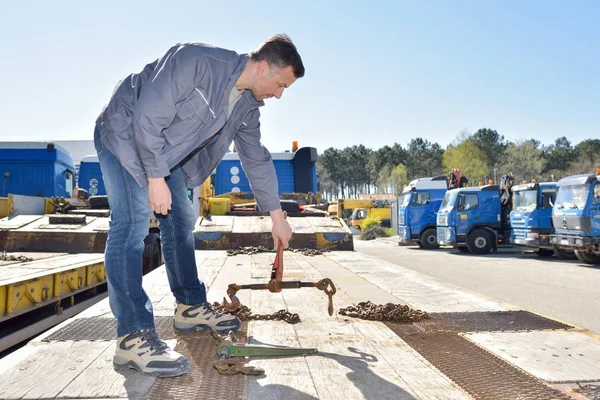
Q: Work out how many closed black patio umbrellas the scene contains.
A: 0